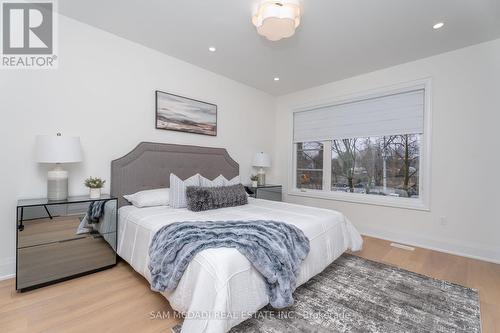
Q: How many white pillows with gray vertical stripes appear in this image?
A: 3